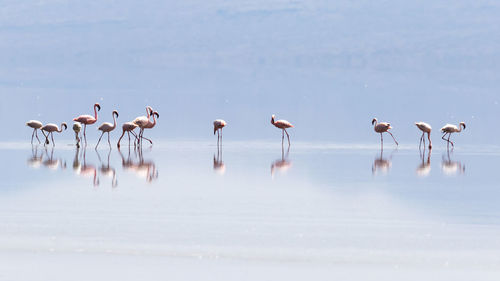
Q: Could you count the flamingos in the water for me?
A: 13